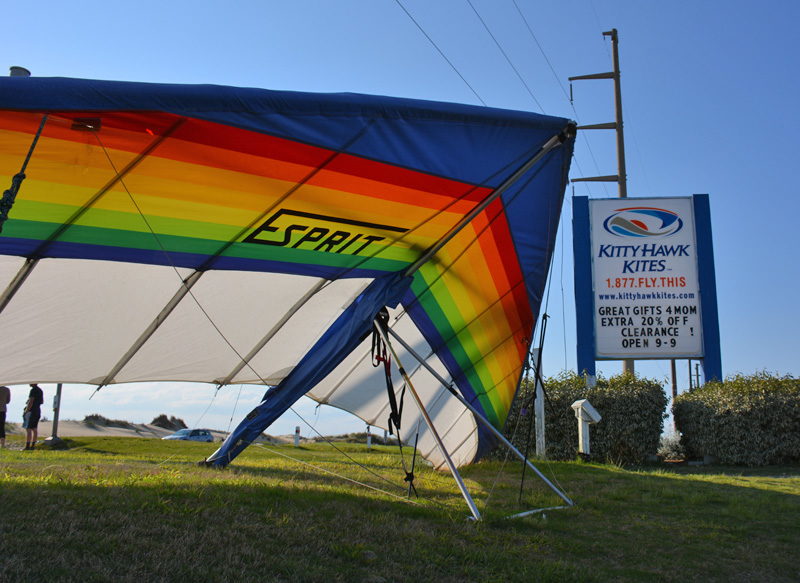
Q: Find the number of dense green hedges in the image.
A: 2